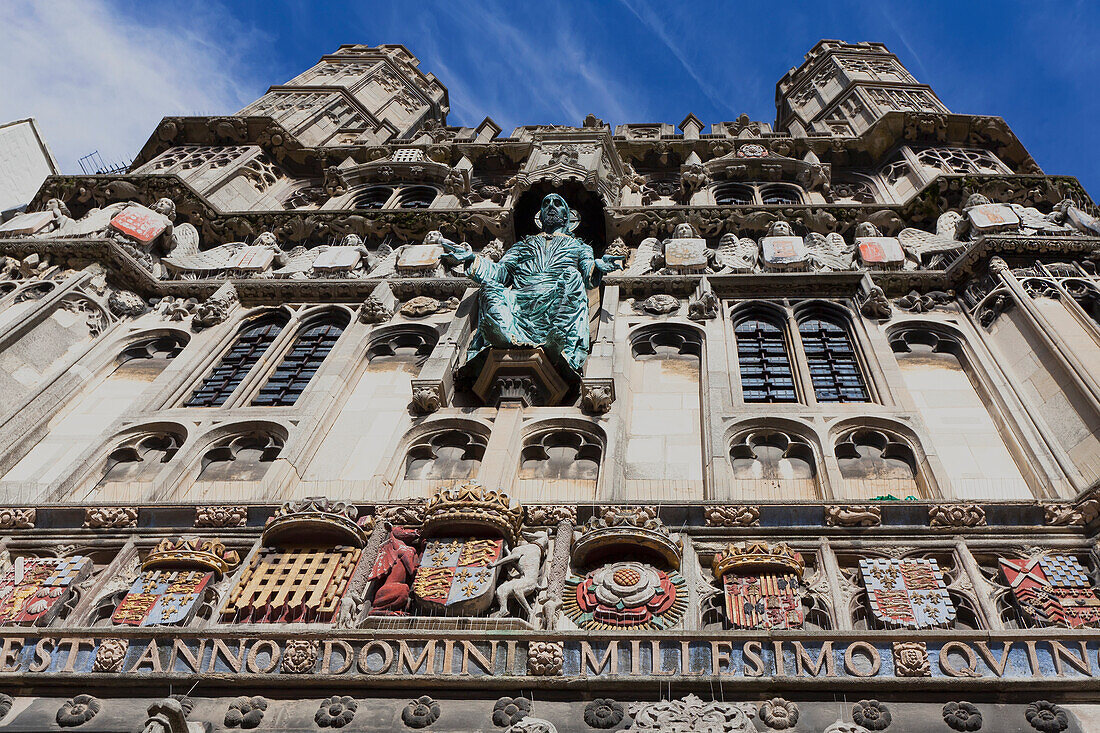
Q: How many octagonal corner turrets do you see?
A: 2